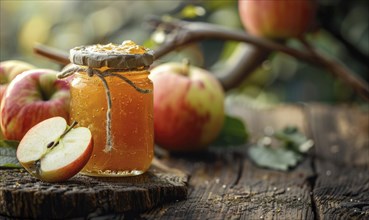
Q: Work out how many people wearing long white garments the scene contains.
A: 0